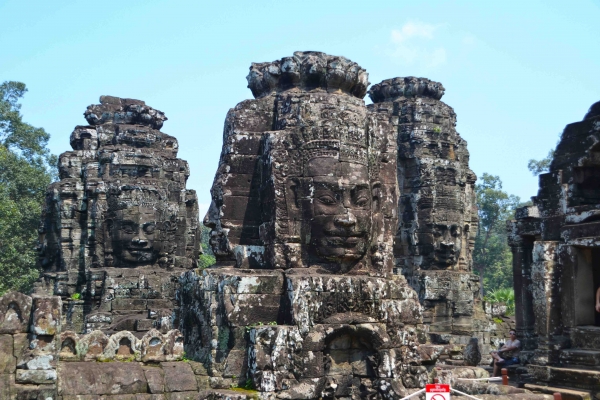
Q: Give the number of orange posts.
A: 2